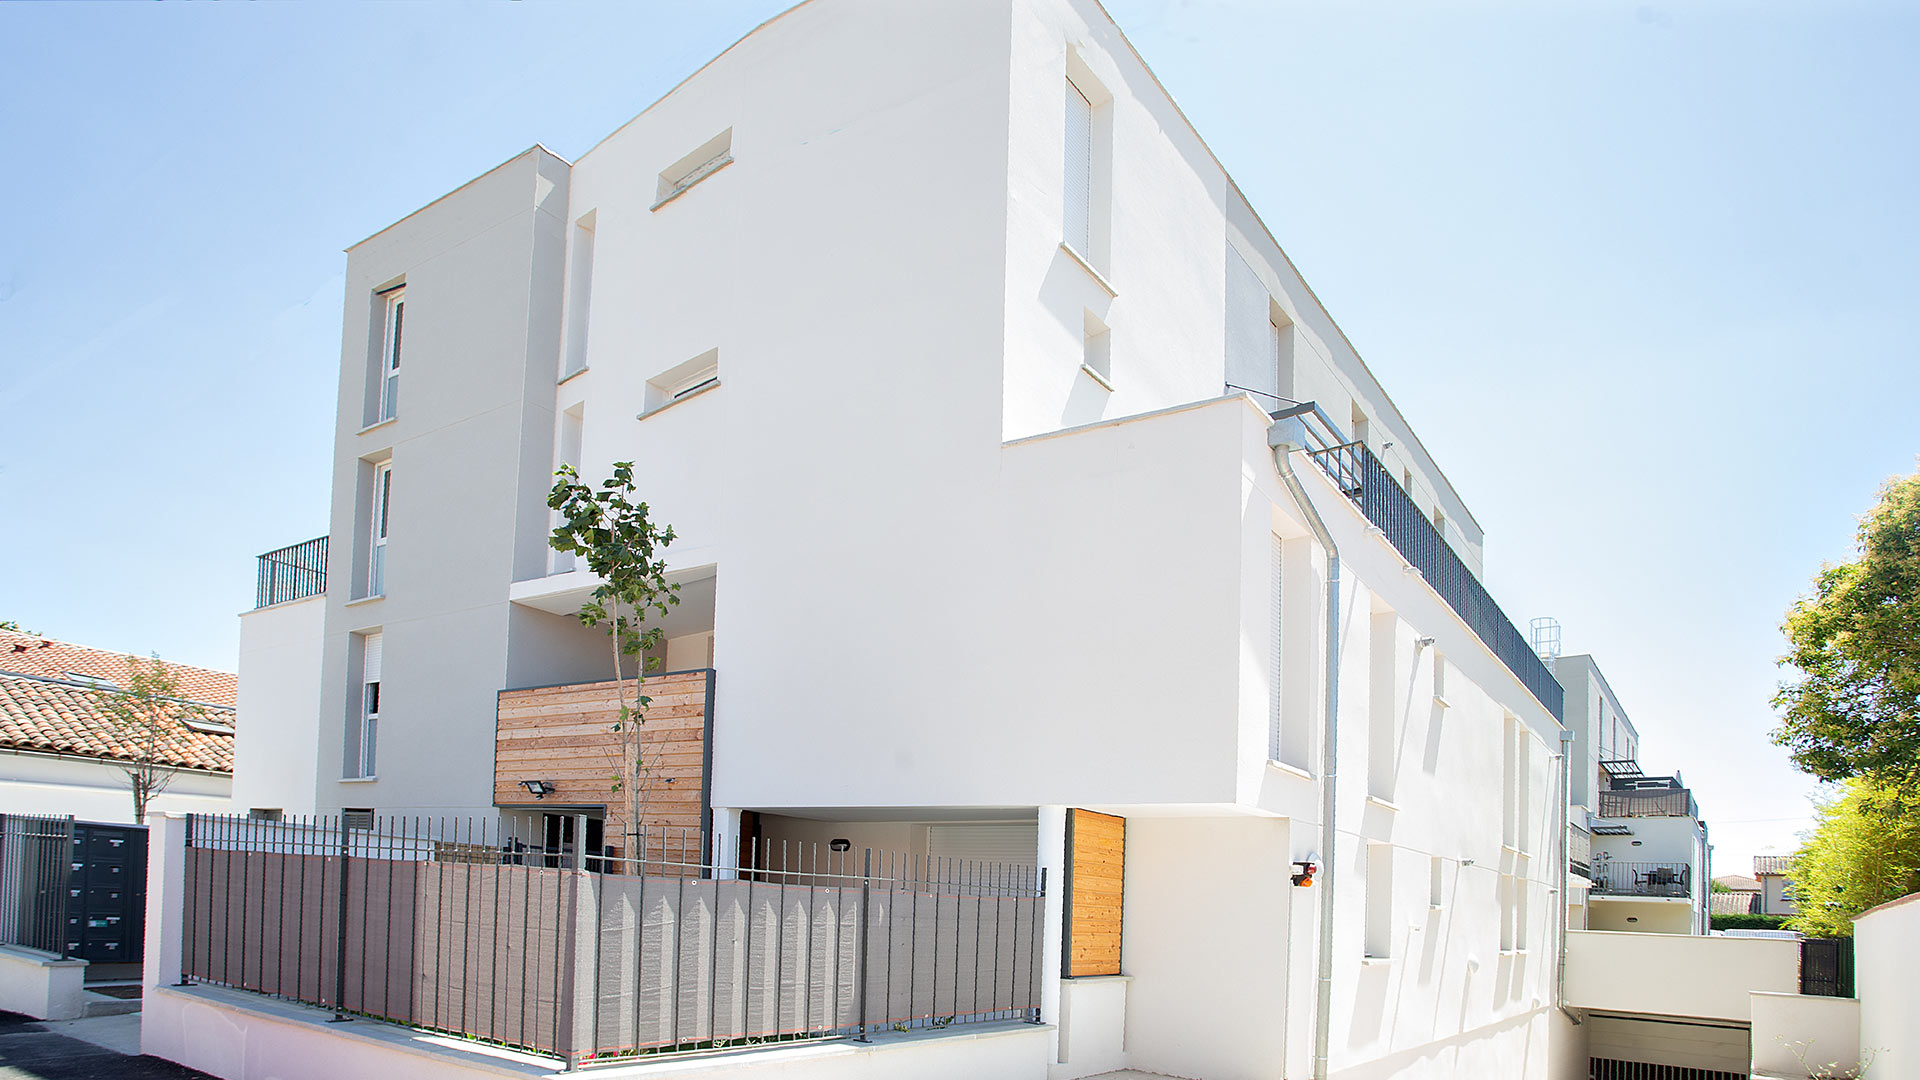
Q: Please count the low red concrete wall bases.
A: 0